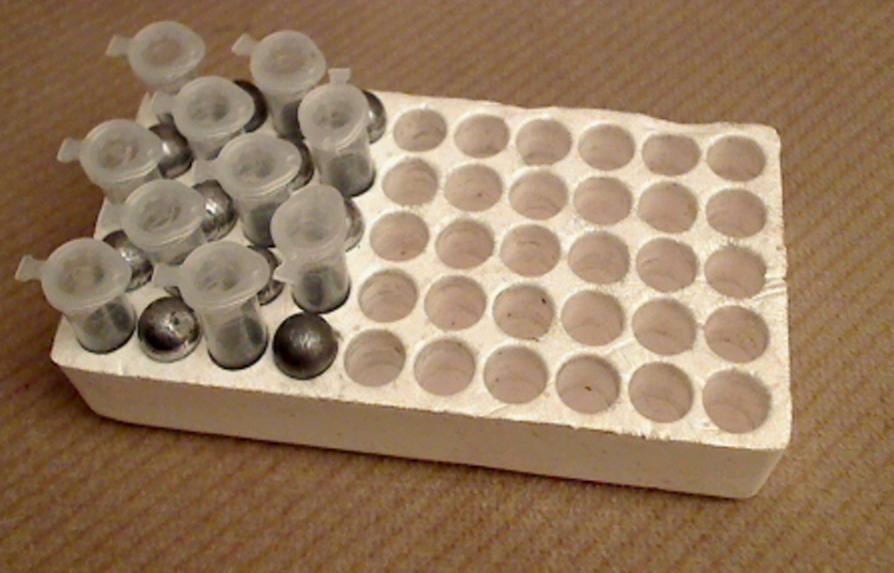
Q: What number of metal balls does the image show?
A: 10